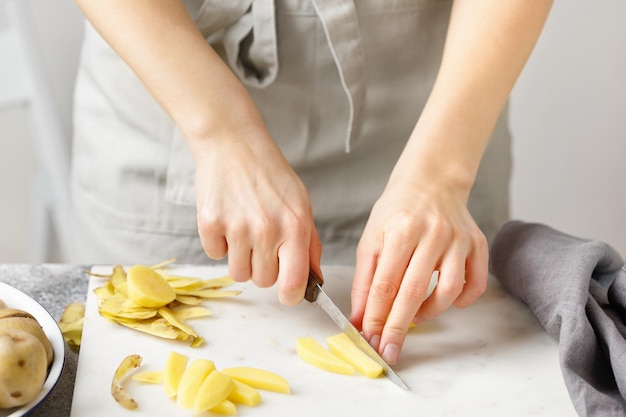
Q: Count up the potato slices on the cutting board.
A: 8